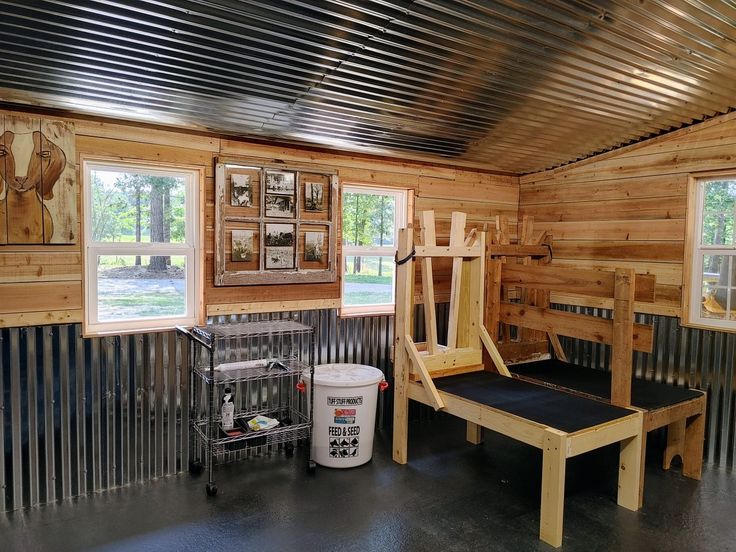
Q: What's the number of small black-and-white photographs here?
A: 8